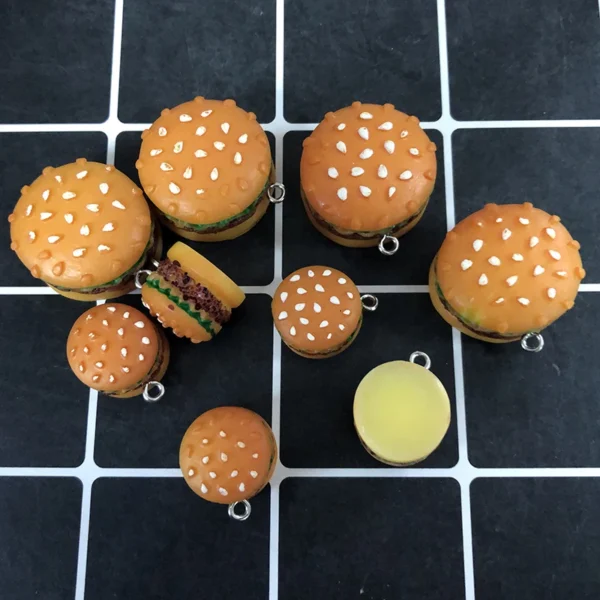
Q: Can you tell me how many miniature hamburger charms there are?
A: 9